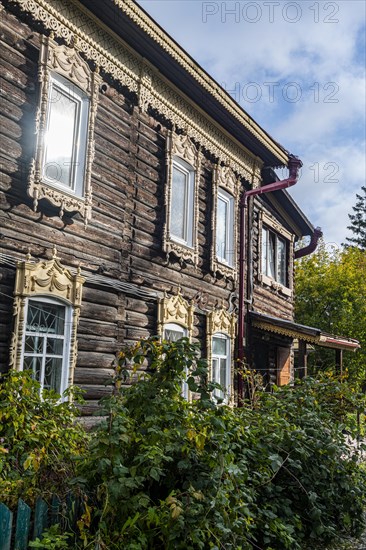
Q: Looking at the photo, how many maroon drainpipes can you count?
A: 2